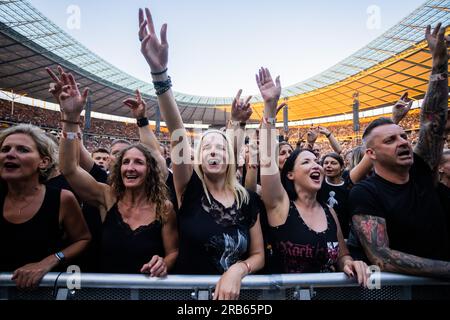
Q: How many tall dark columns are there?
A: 4